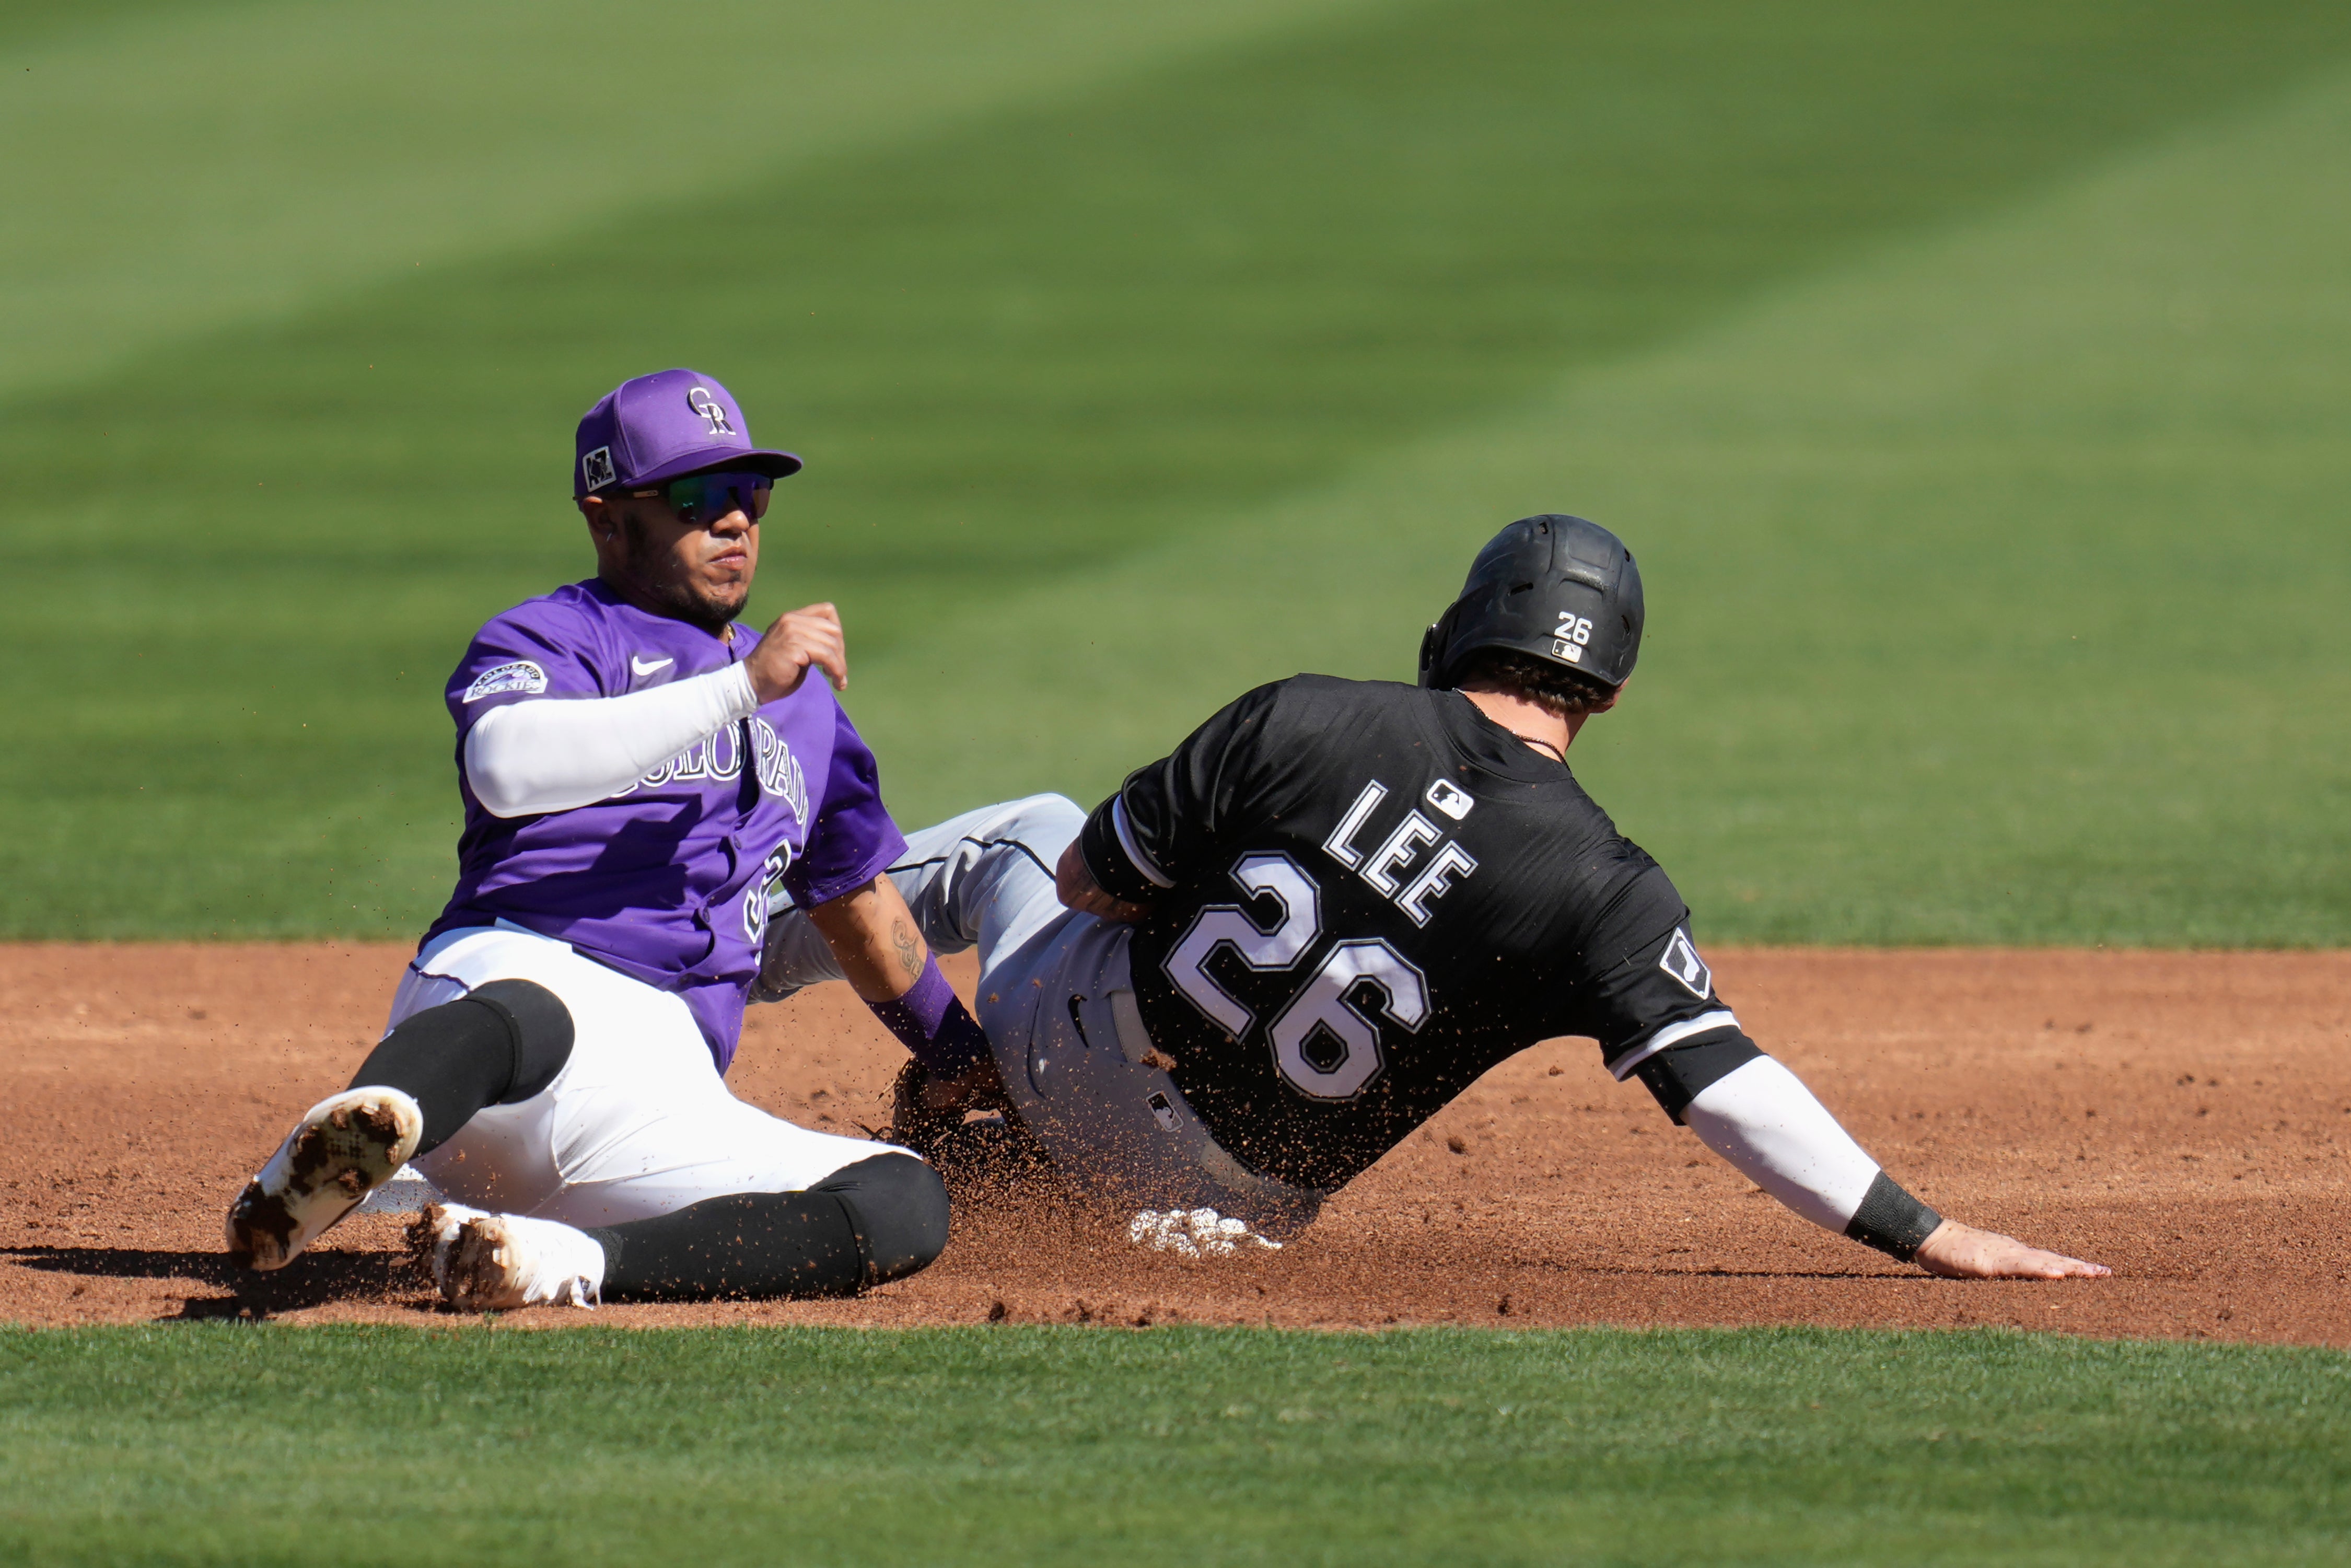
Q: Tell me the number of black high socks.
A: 2